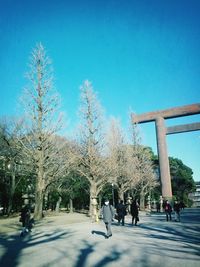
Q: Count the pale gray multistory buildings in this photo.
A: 1